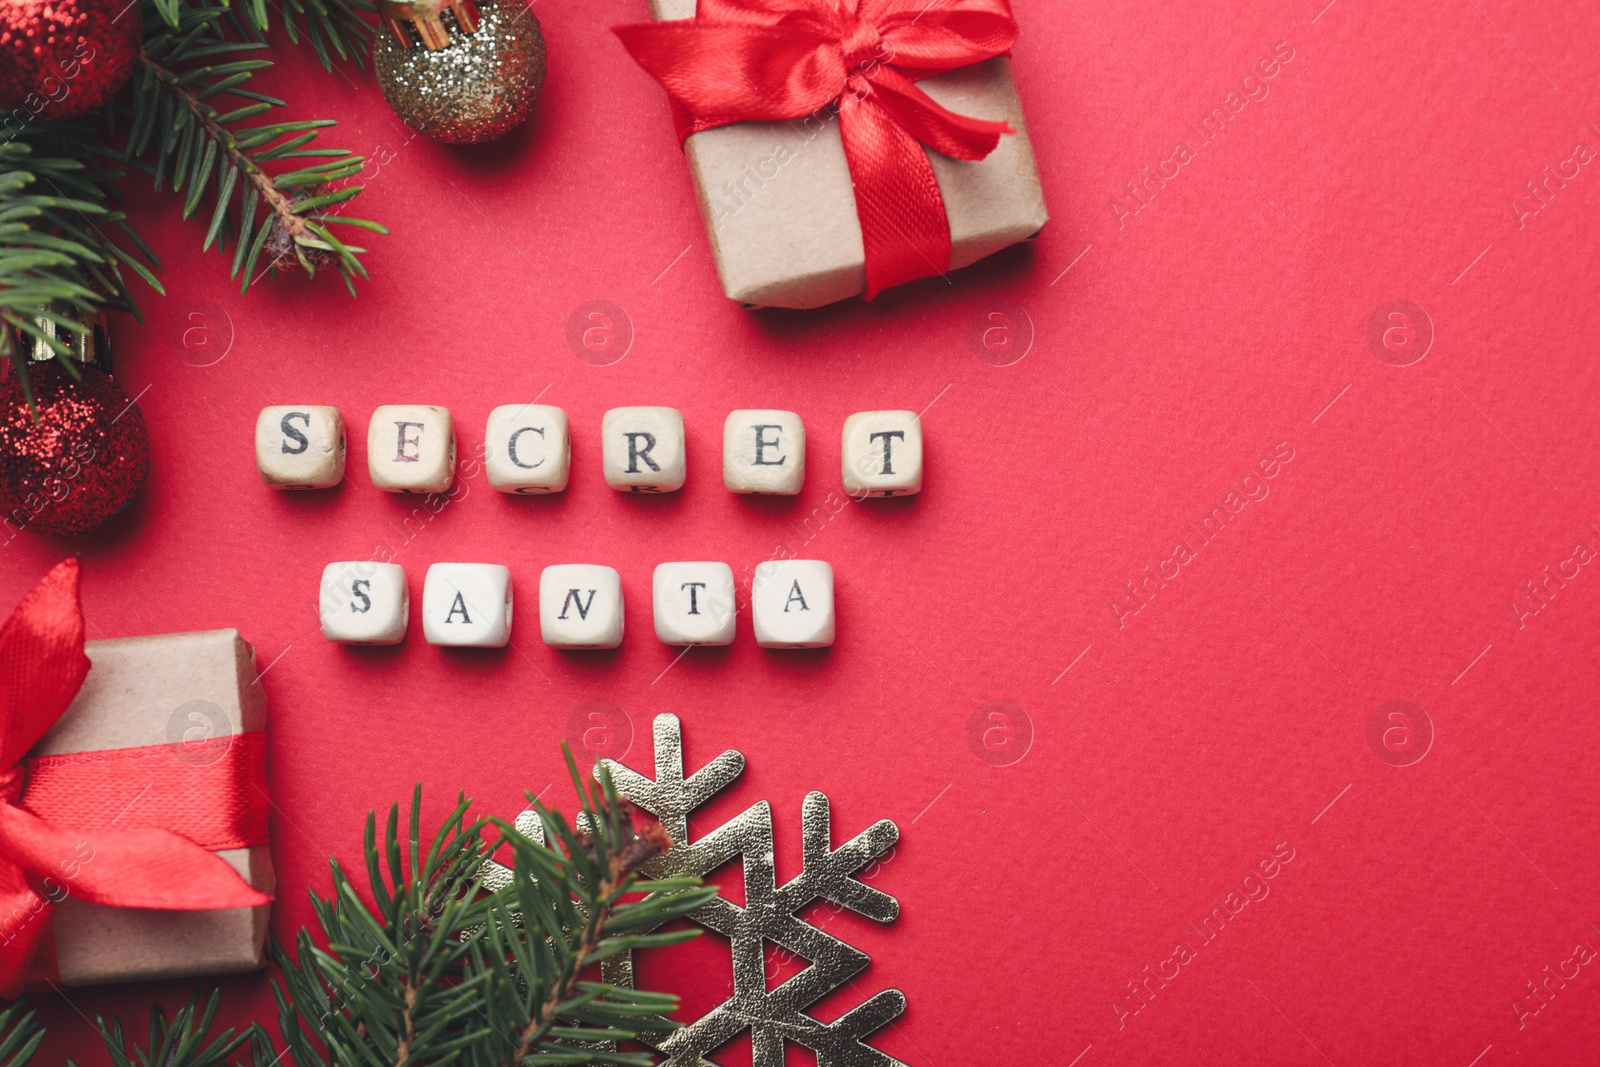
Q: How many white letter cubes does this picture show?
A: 11